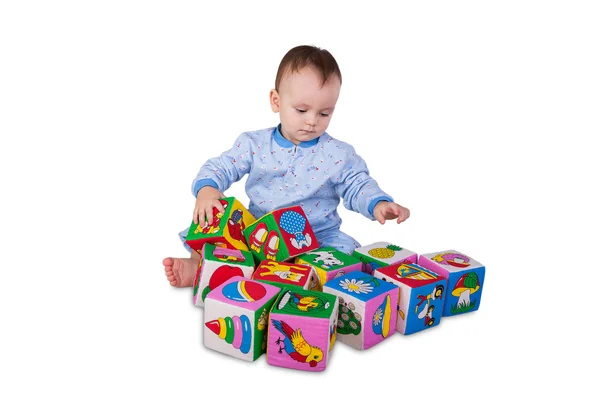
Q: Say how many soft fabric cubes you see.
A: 11